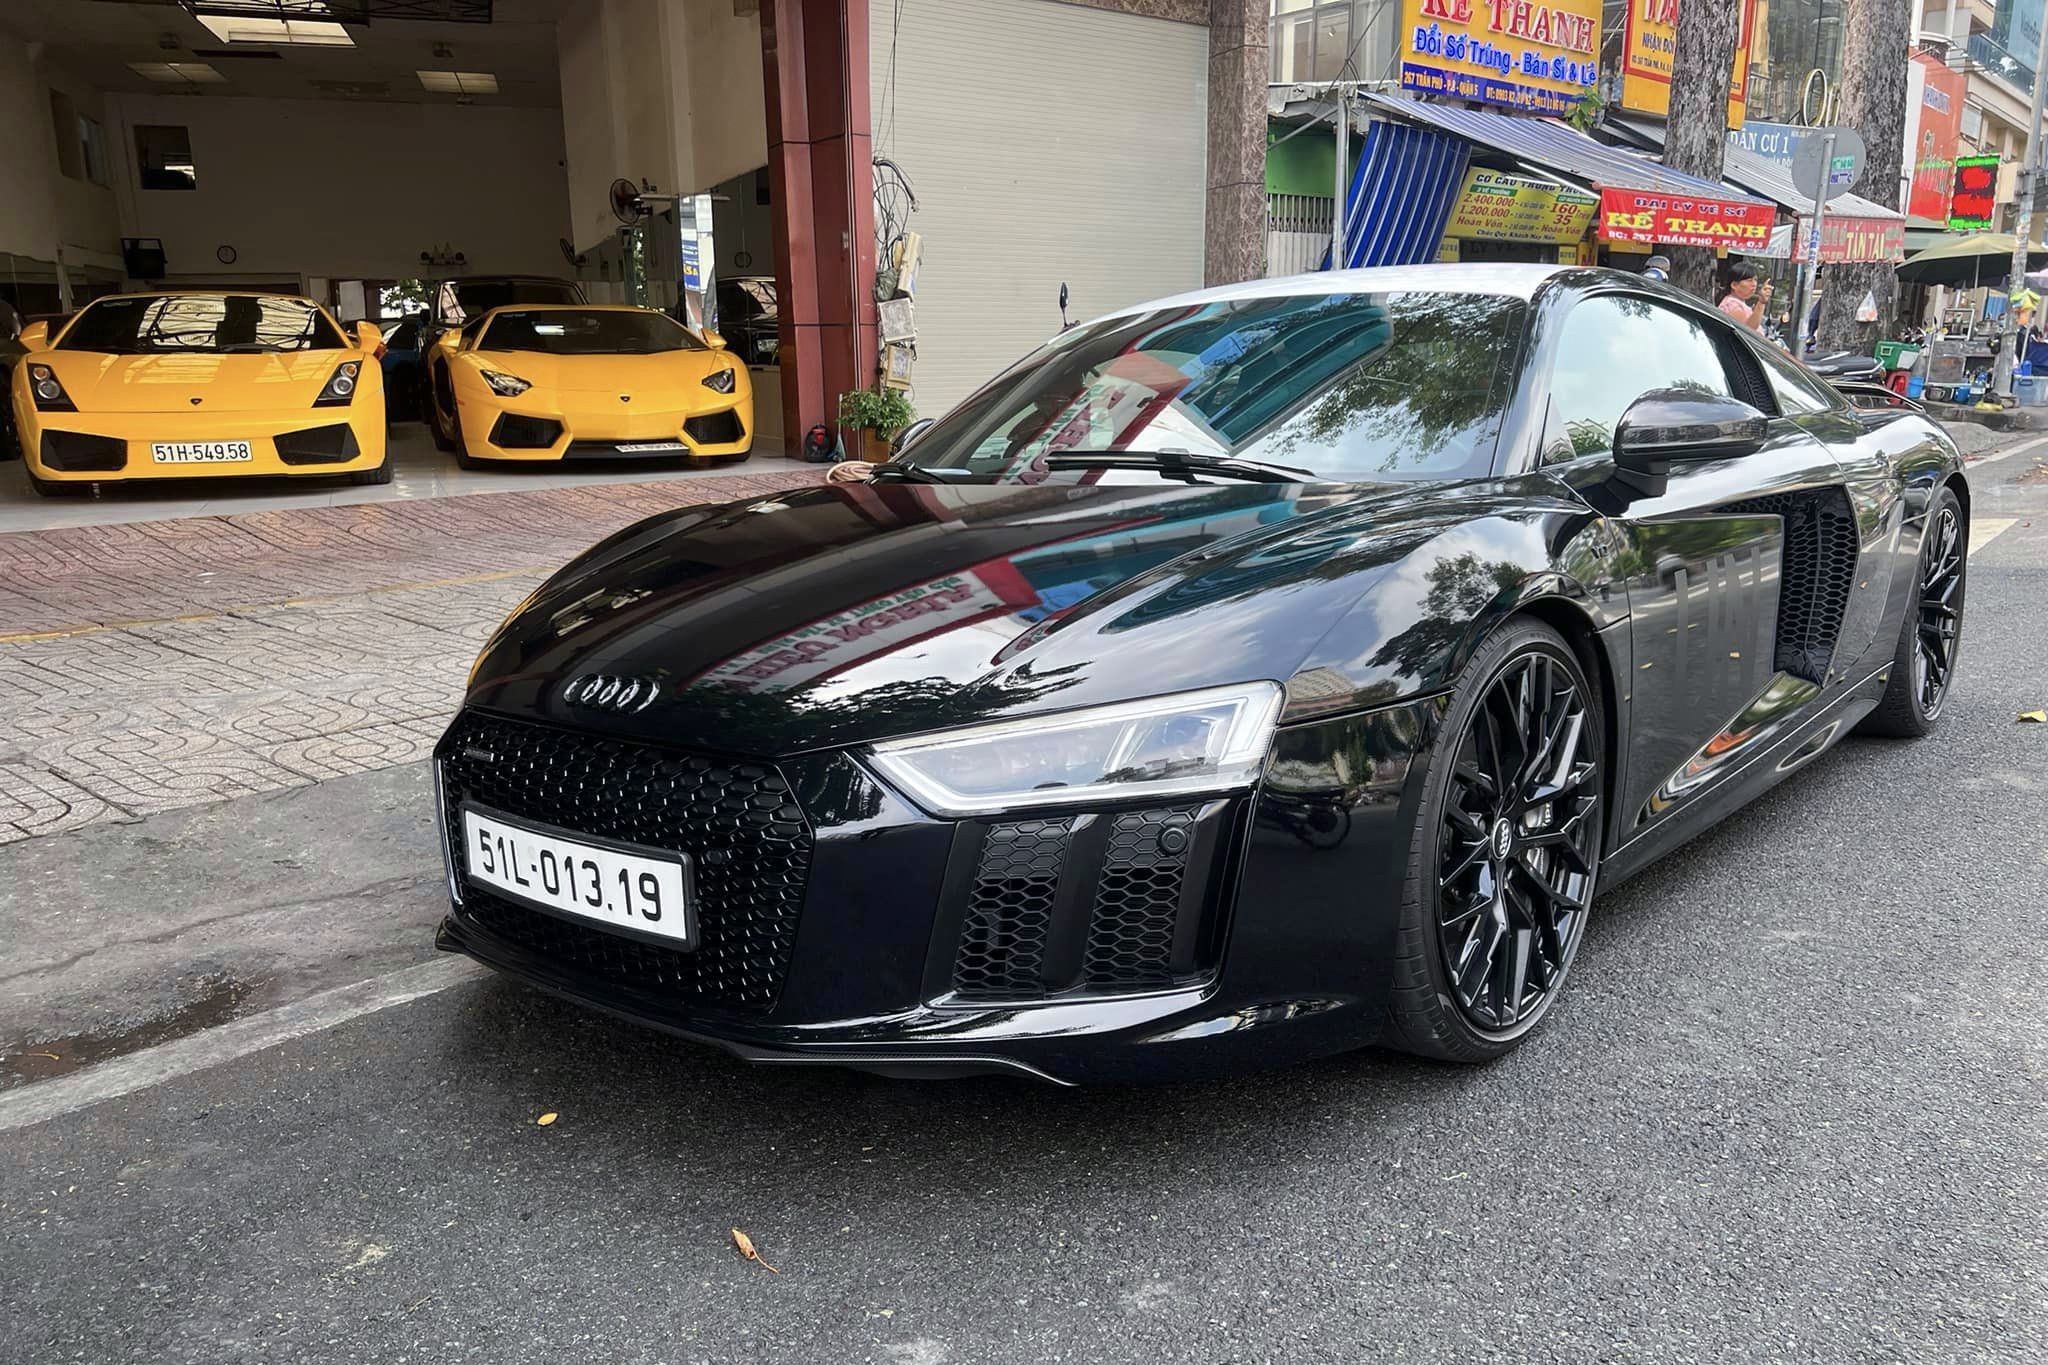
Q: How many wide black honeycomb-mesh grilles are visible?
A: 1